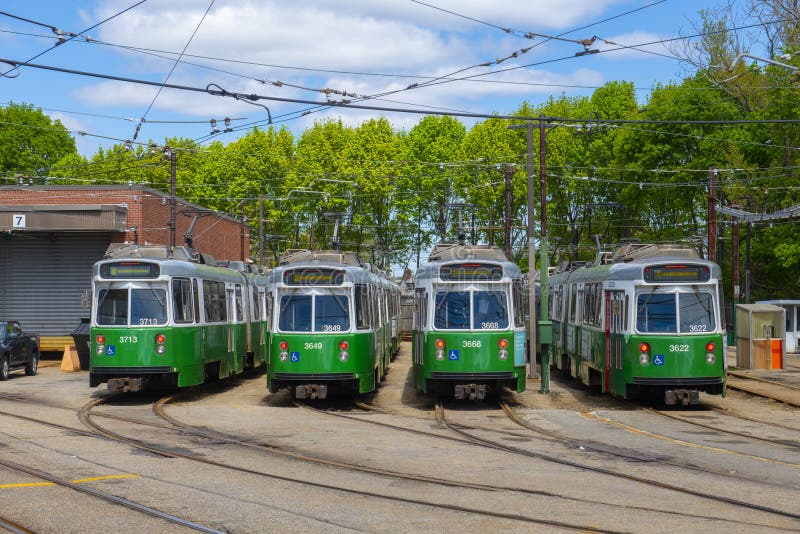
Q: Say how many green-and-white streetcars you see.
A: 4